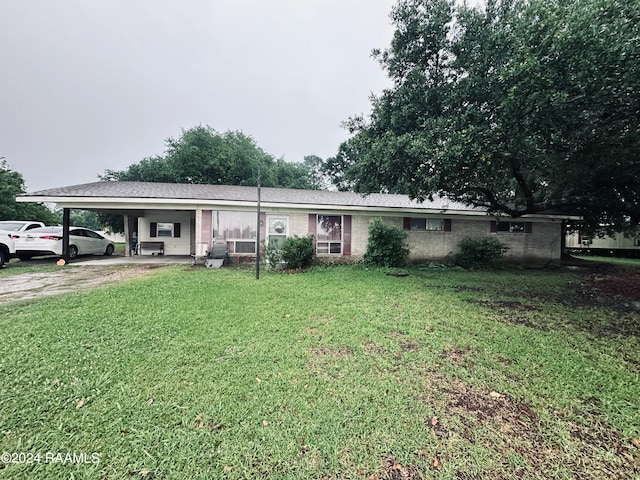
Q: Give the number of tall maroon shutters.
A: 4